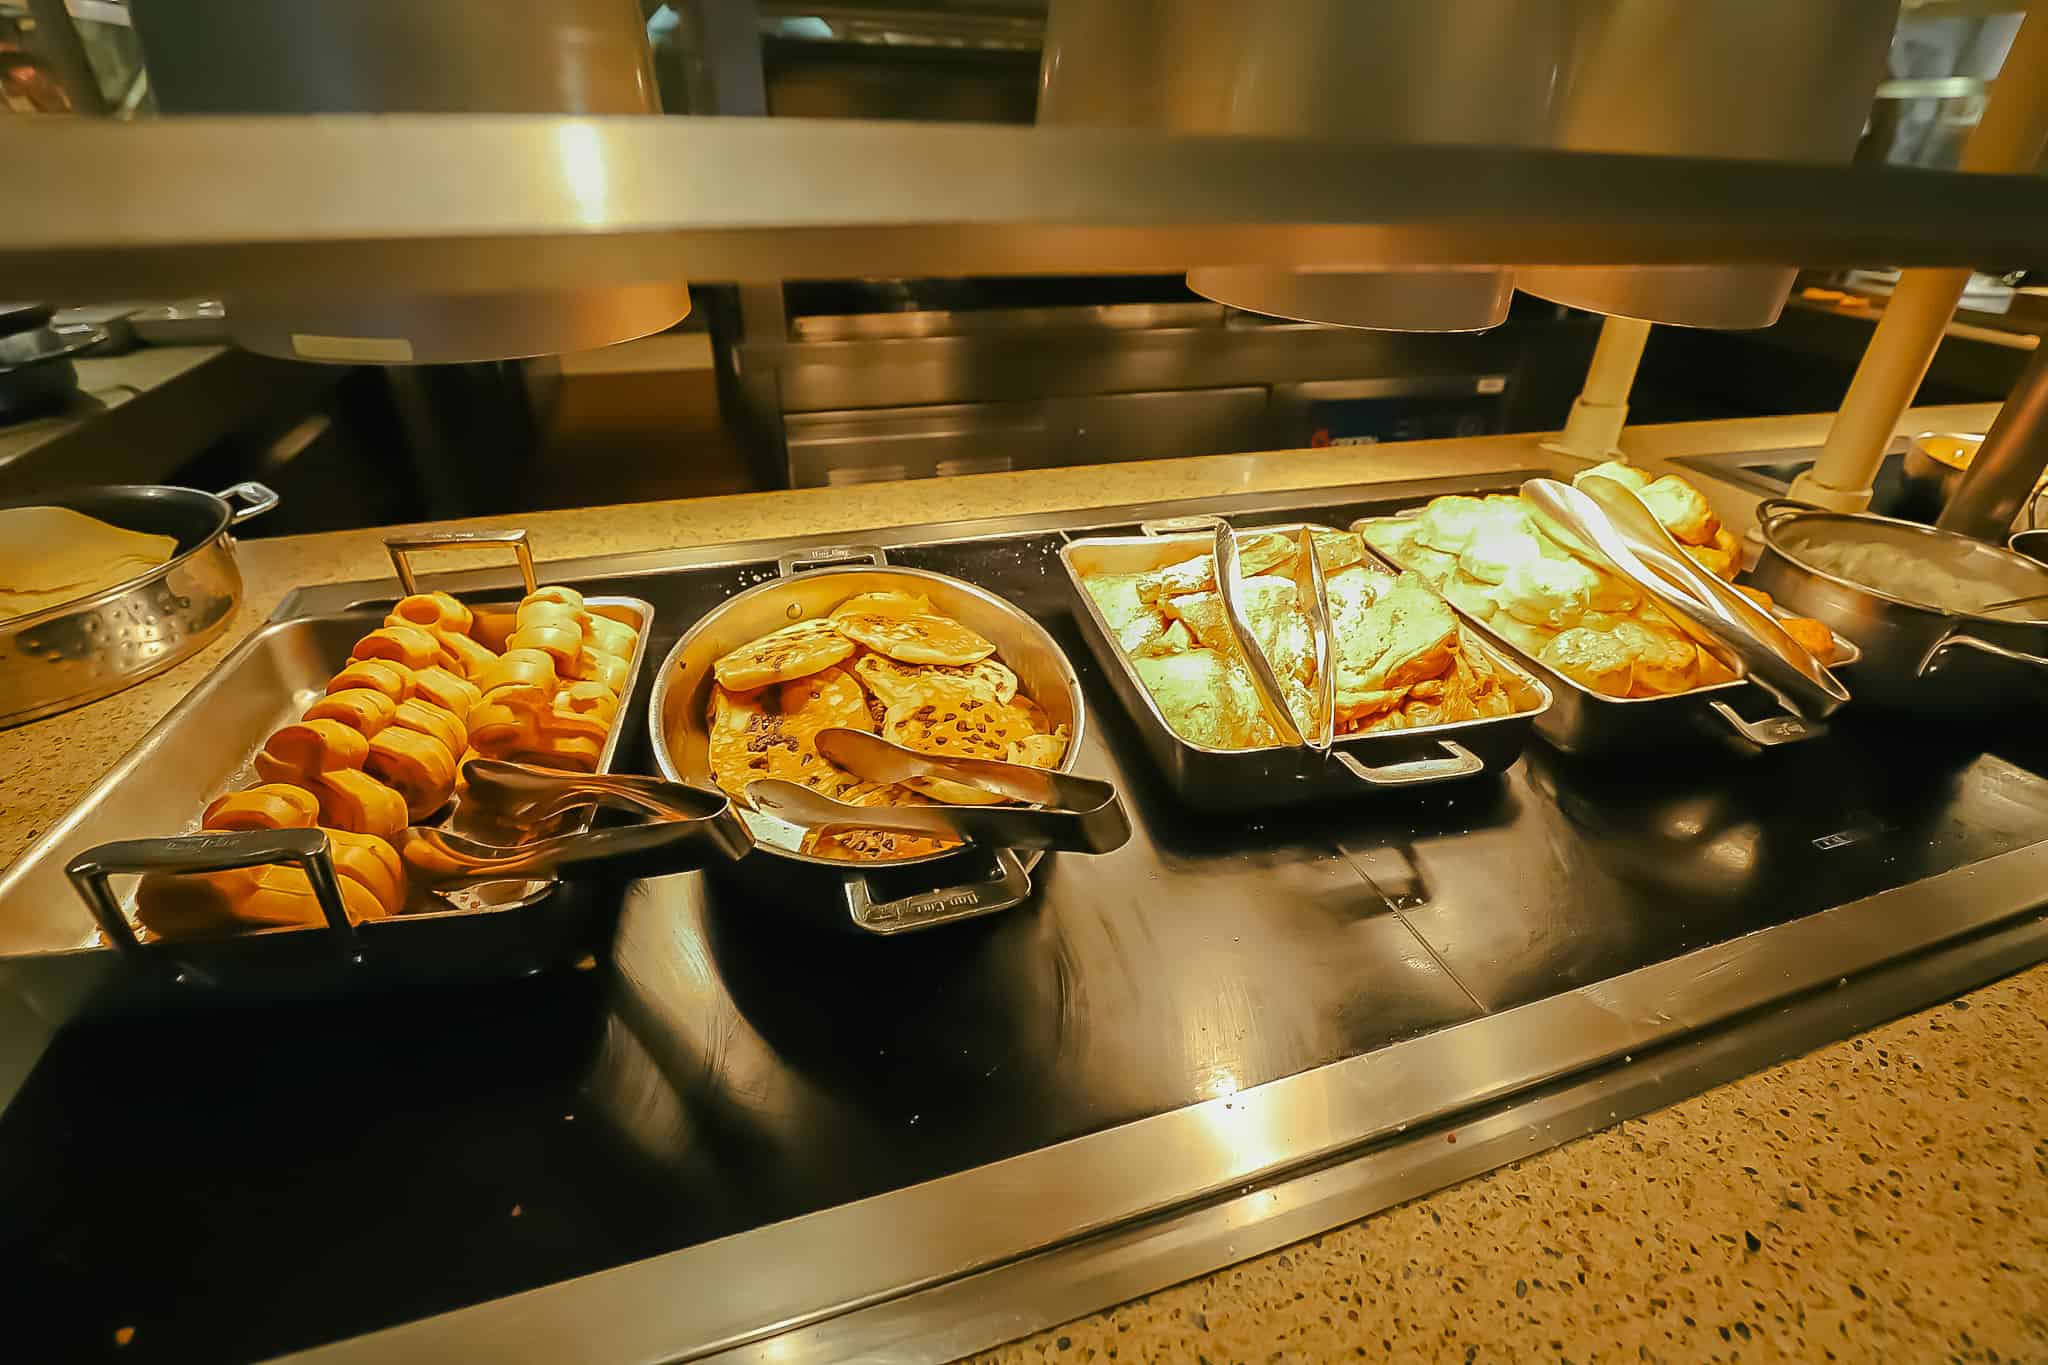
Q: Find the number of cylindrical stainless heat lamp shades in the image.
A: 3